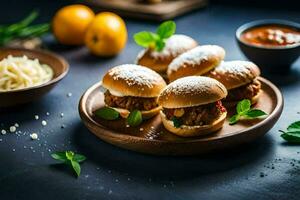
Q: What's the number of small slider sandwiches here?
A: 5